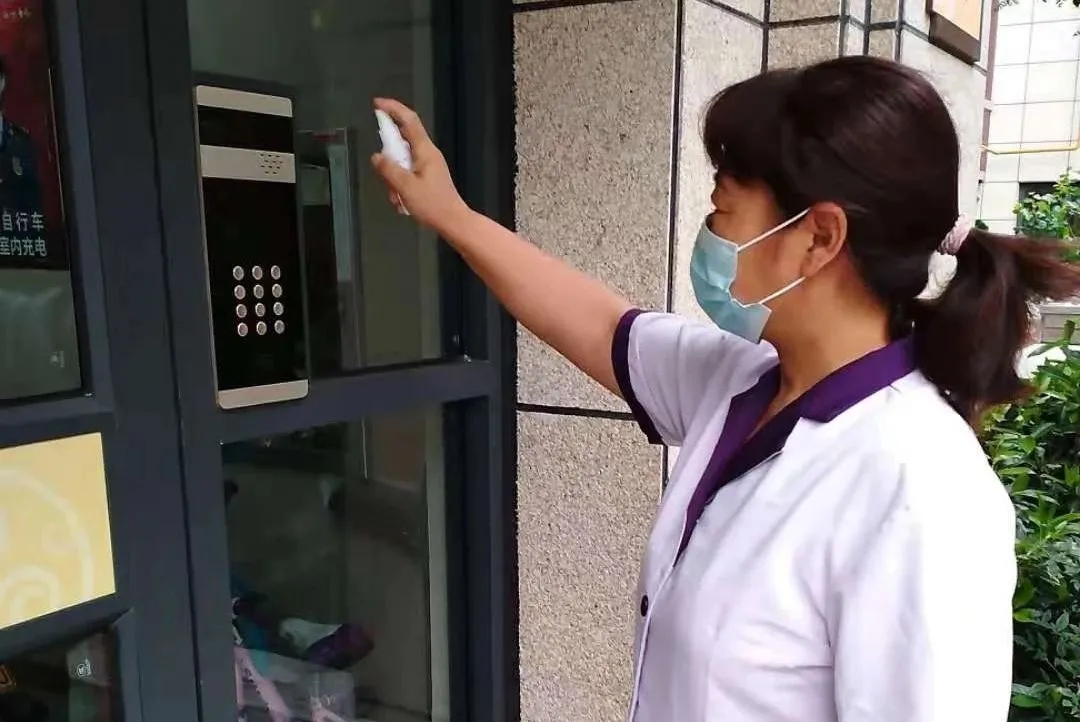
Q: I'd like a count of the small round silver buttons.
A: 12